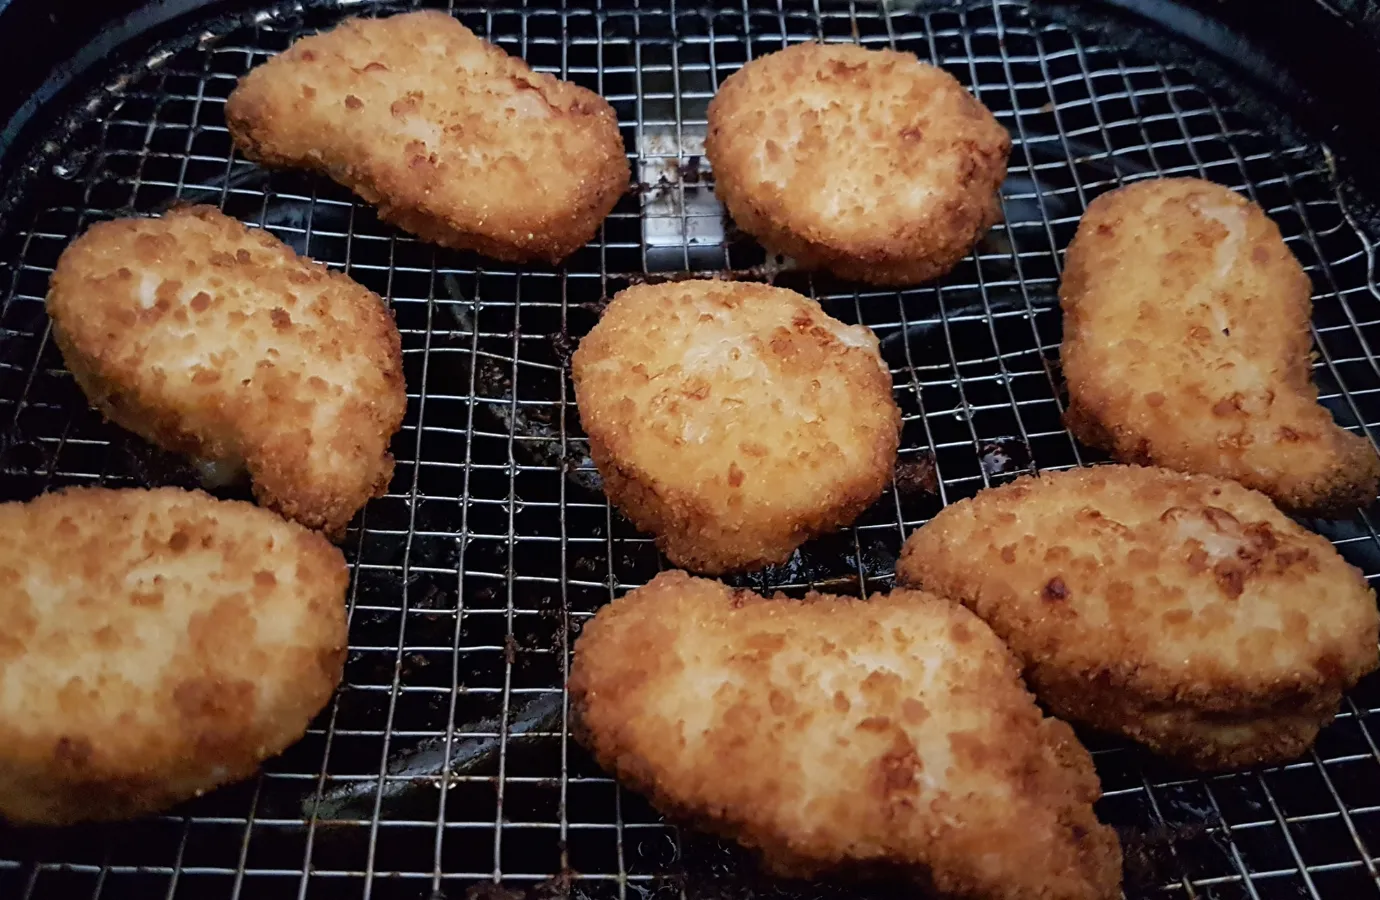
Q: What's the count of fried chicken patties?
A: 8